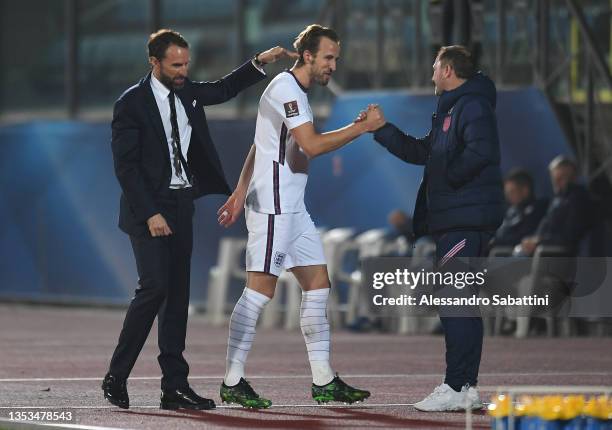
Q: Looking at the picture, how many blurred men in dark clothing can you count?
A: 2